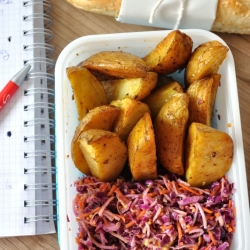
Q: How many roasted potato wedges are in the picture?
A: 13